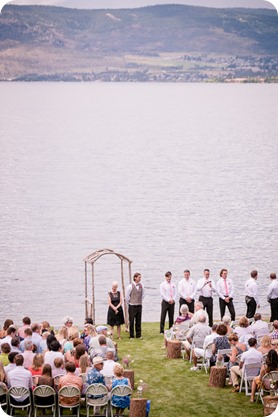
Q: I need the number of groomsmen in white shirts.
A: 6